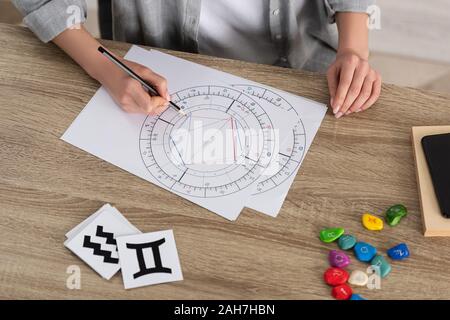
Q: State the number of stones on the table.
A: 12